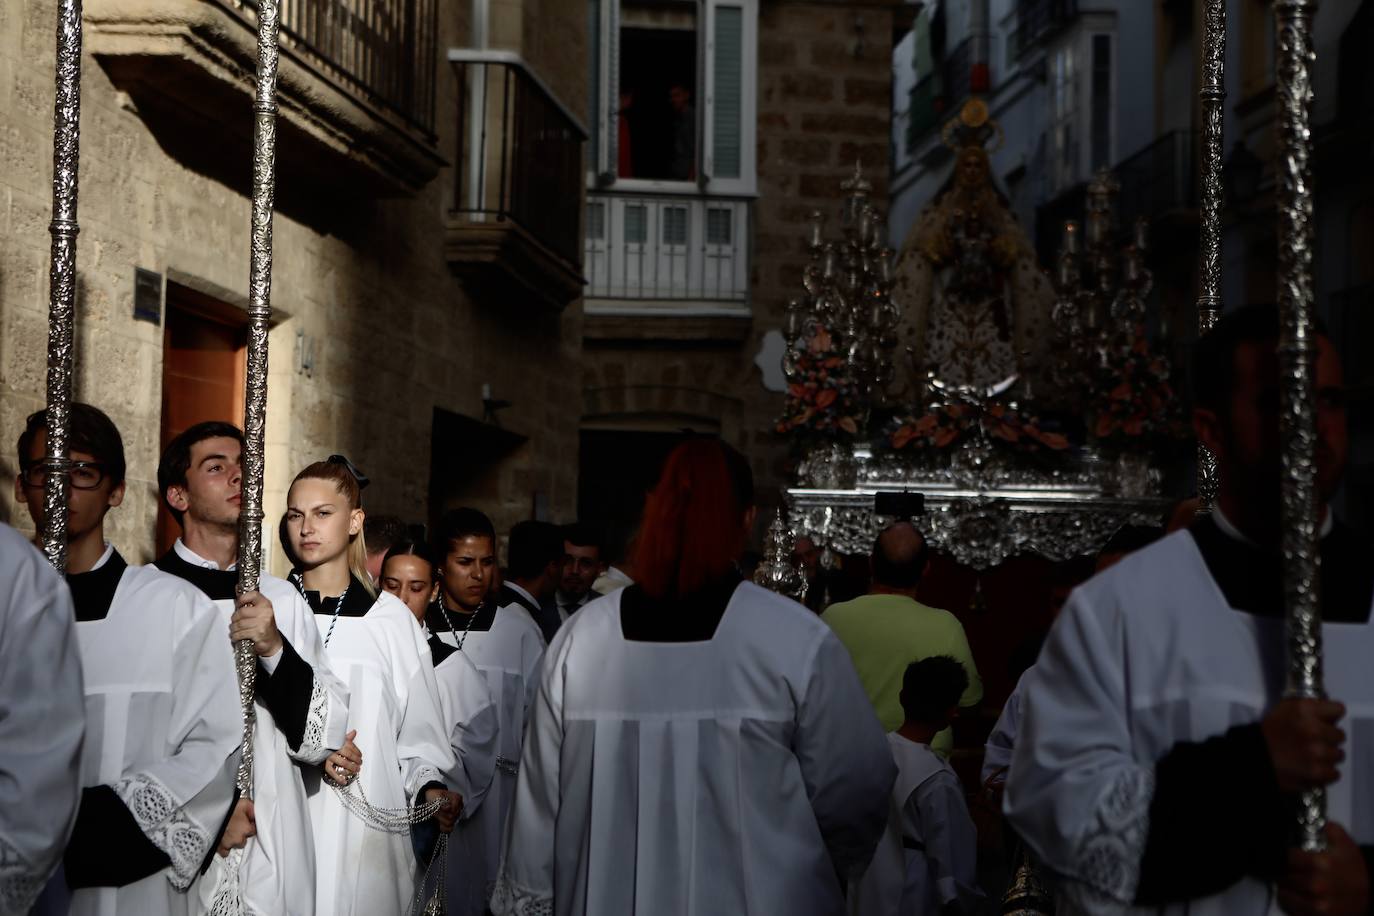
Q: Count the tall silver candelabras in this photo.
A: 2